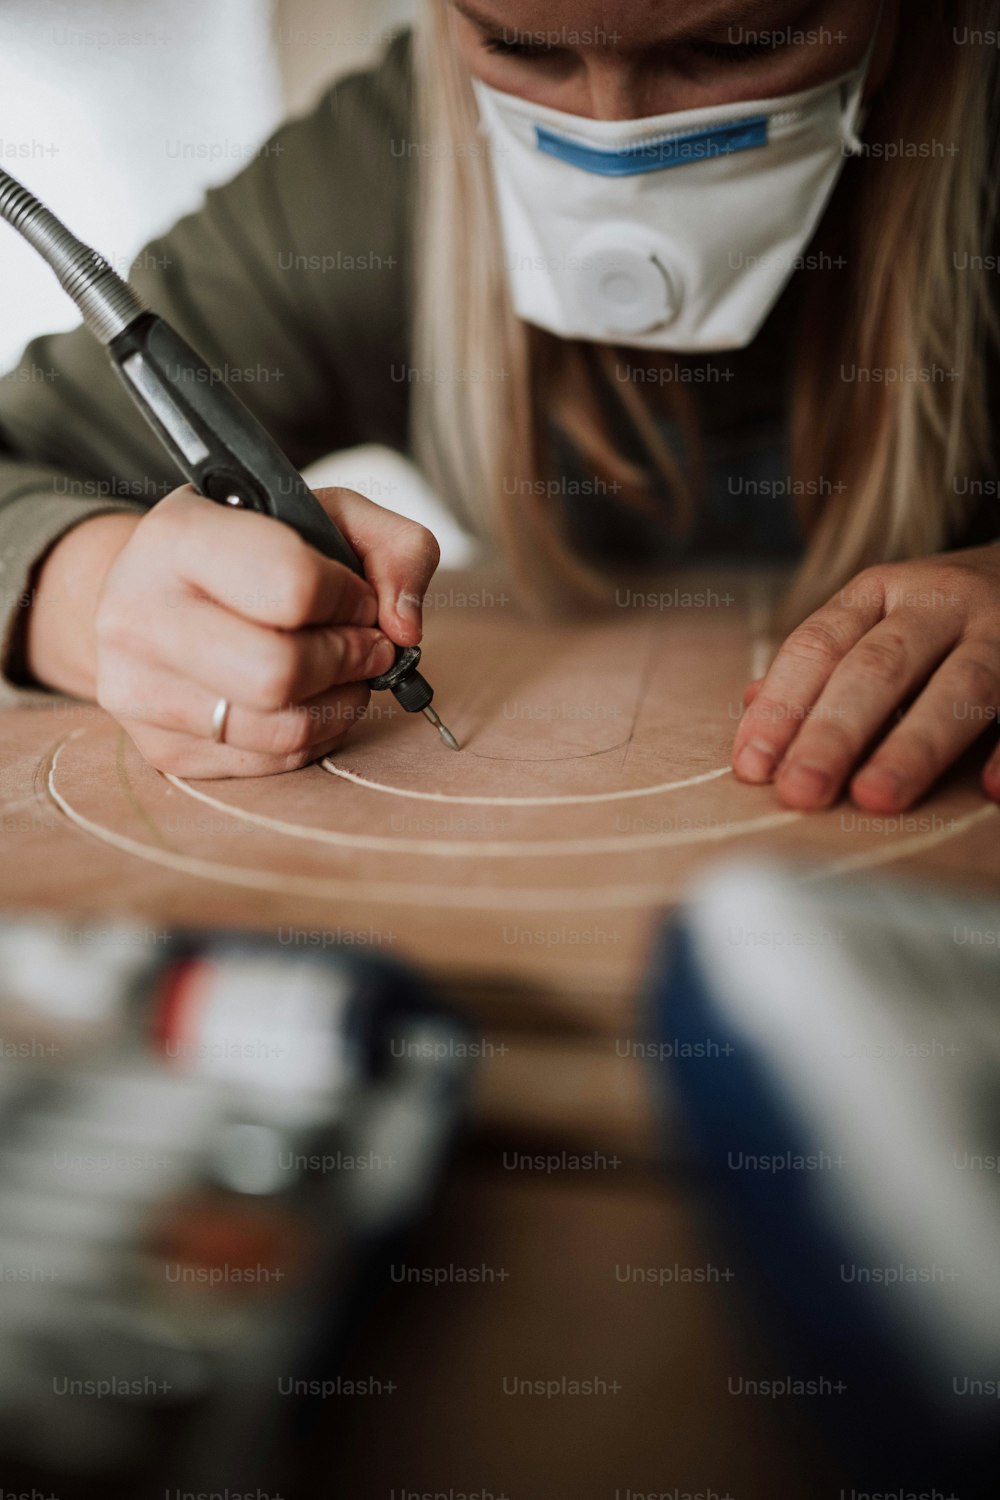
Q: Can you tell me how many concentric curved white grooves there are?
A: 3